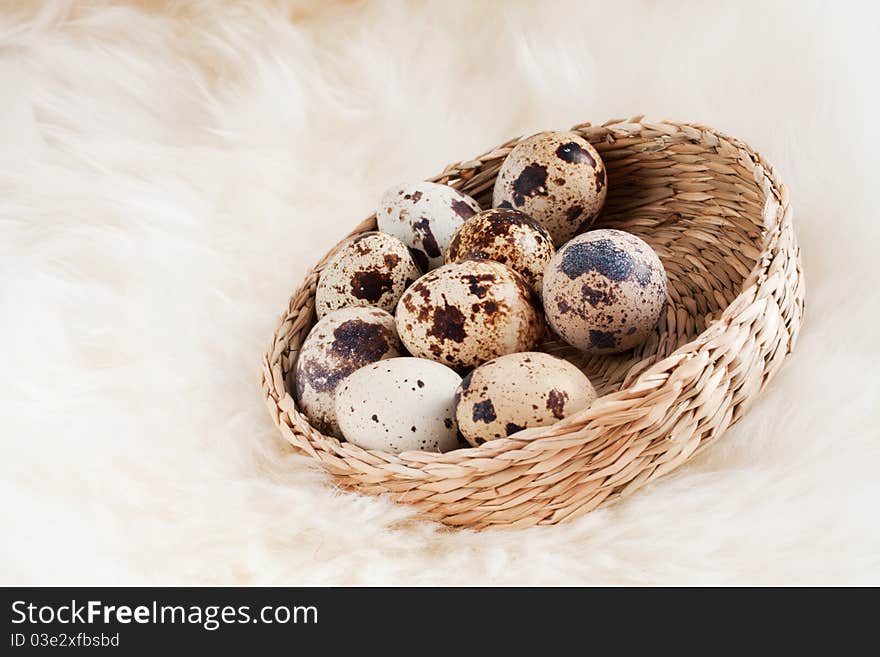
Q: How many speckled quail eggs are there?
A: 9